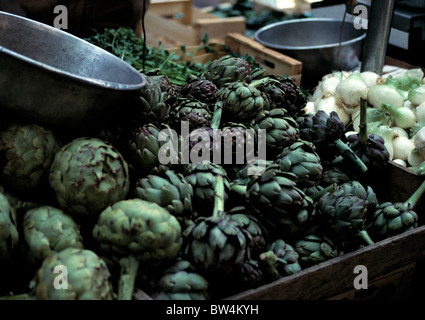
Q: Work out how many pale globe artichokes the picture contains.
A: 6